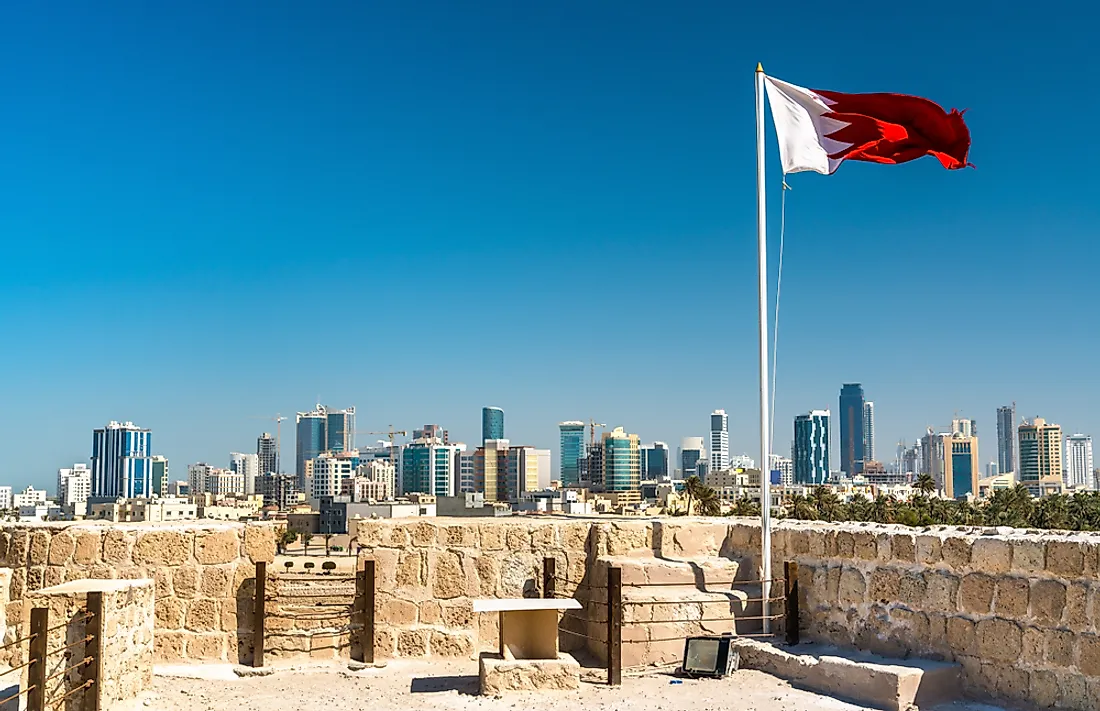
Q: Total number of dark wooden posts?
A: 7